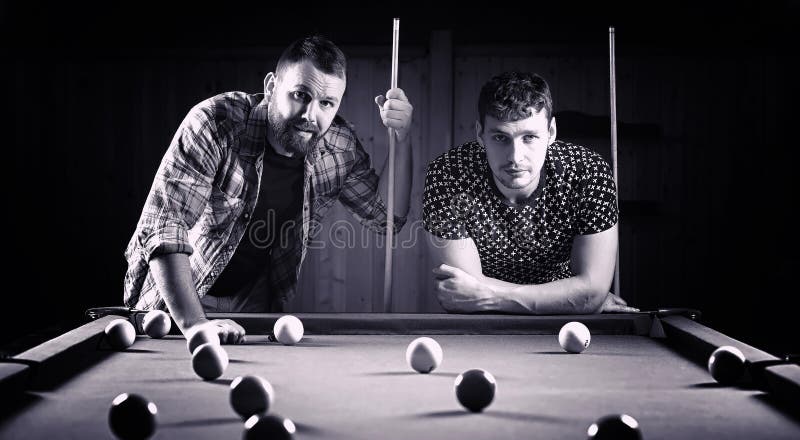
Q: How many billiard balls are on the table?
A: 13